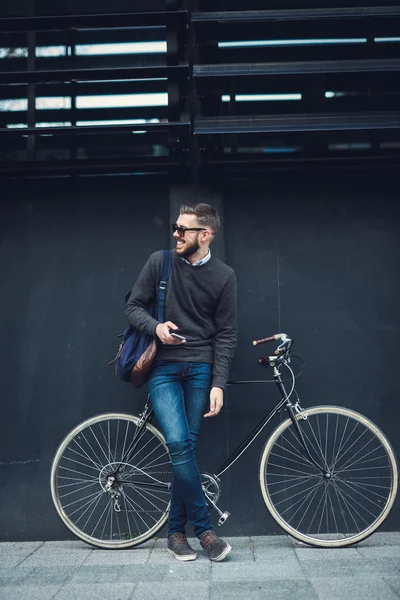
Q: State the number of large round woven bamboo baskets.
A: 0